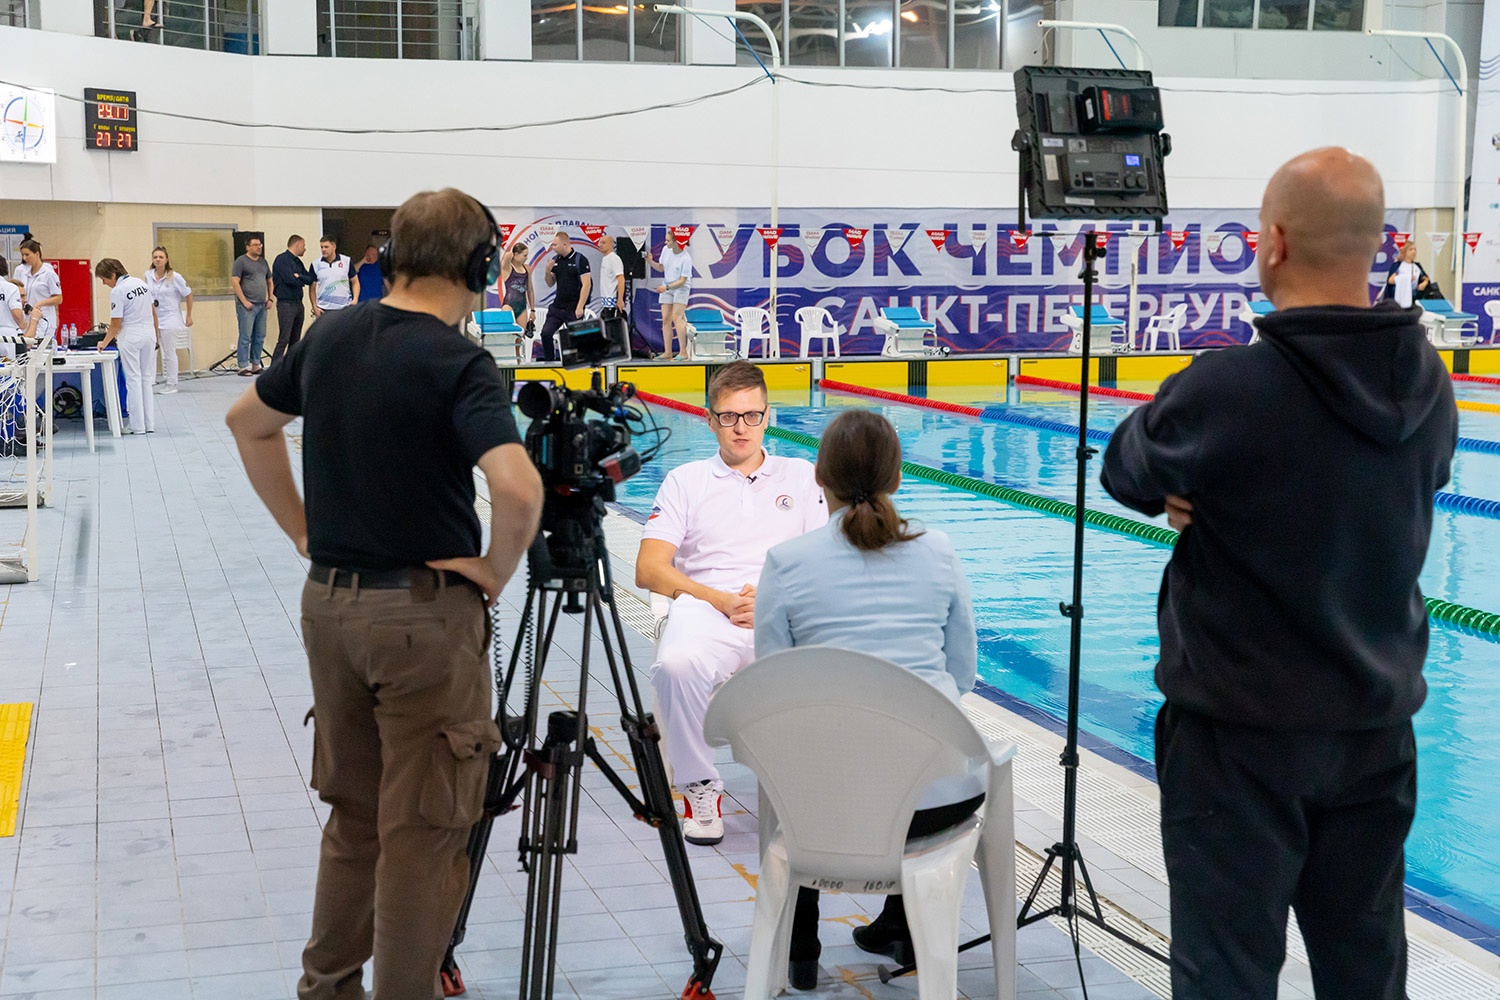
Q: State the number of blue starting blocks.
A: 6